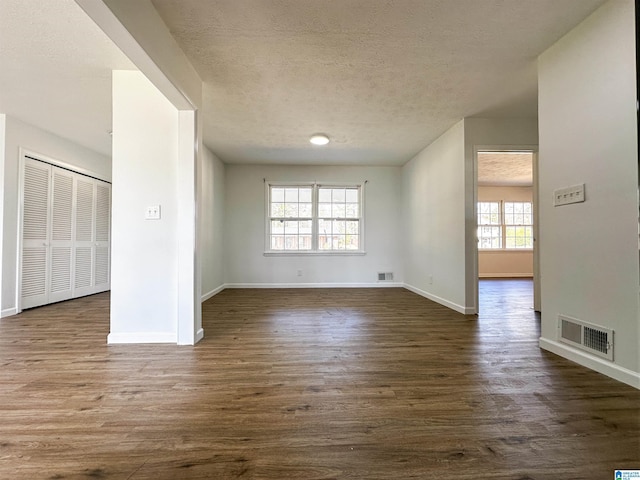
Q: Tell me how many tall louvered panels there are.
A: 4